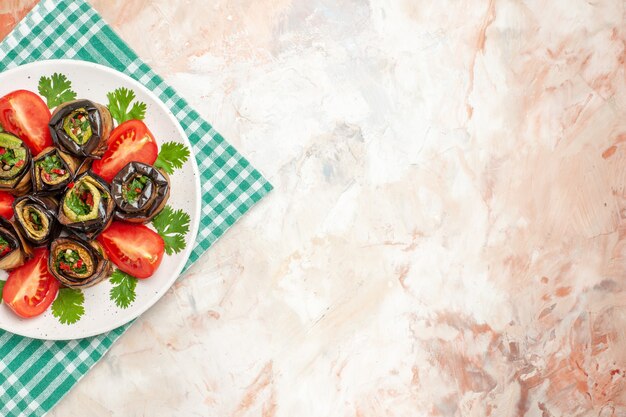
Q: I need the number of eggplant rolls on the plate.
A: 8